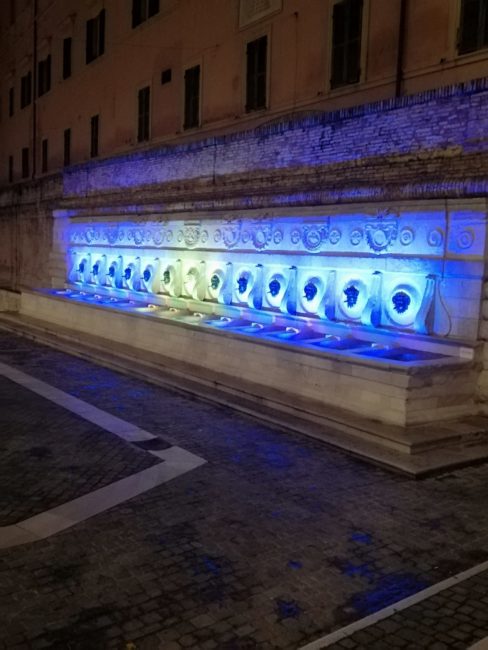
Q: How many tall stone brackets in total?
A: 14